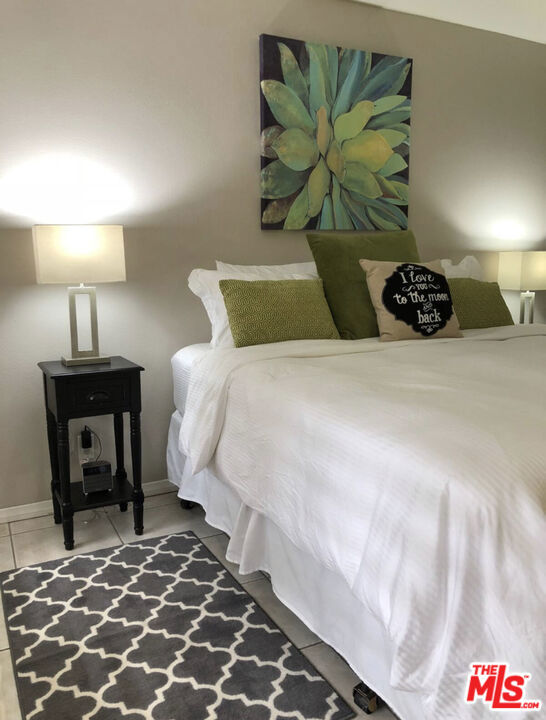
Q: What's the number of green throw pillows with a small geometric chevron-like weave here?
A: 2